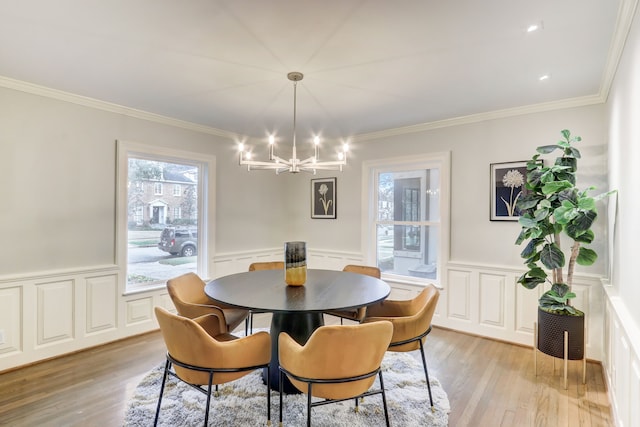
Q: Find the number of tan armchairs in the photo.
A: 6